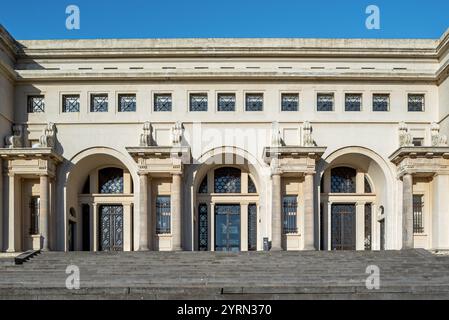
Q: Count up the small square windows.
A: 13